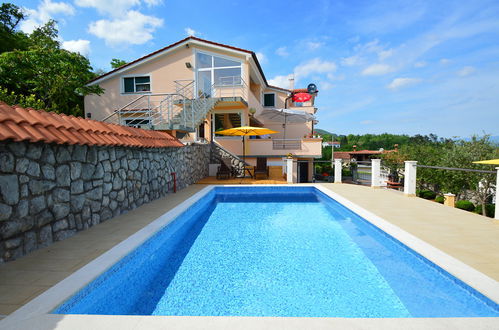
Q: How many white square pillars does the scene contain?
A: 5